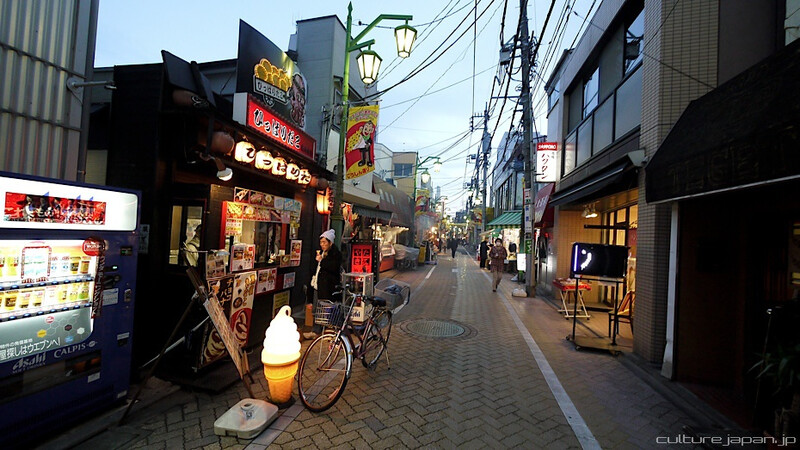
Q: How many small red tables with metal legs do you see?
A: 1